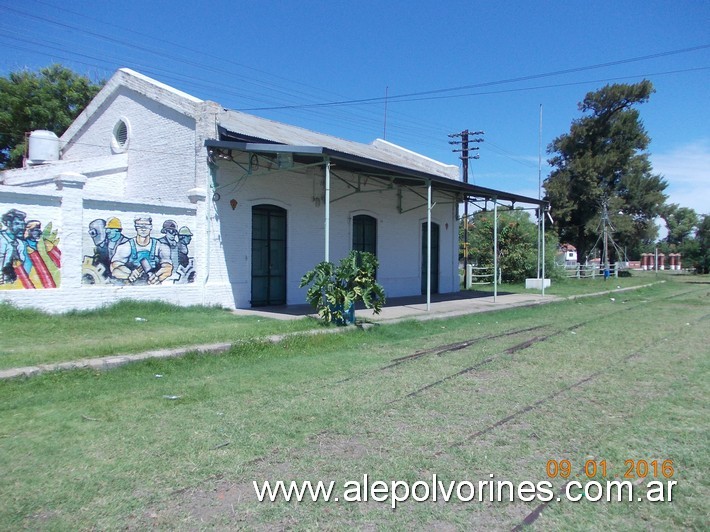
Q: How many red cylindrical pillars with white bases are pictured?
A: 5